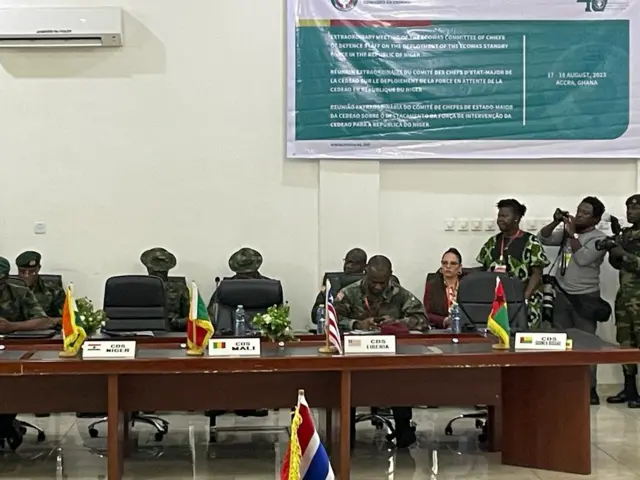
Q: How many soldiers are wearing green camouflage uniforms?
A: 7